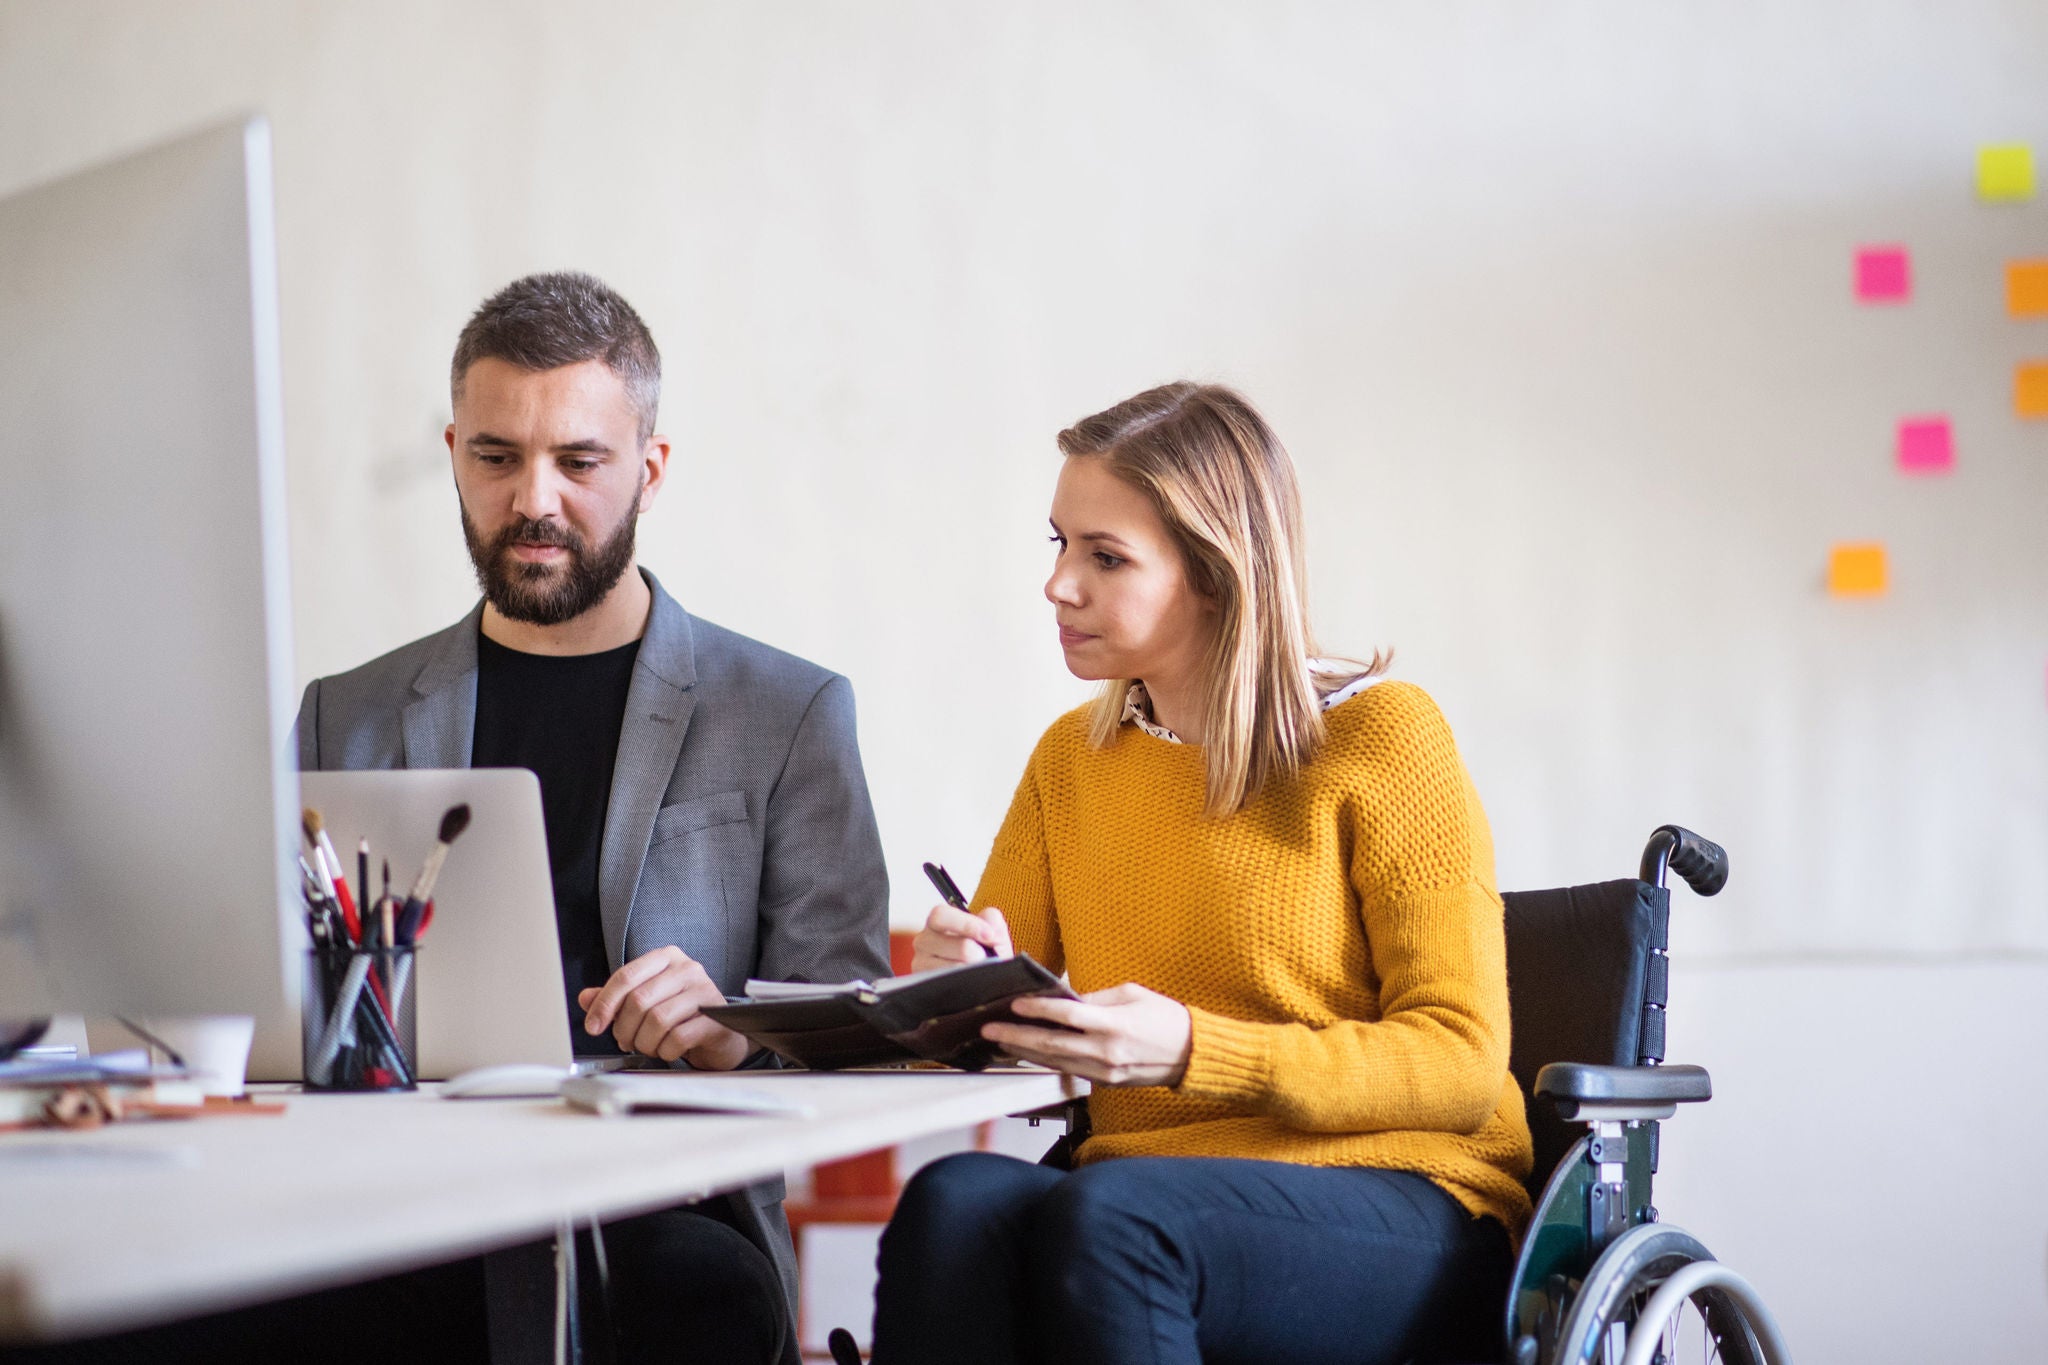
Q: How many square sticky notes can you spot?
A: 6